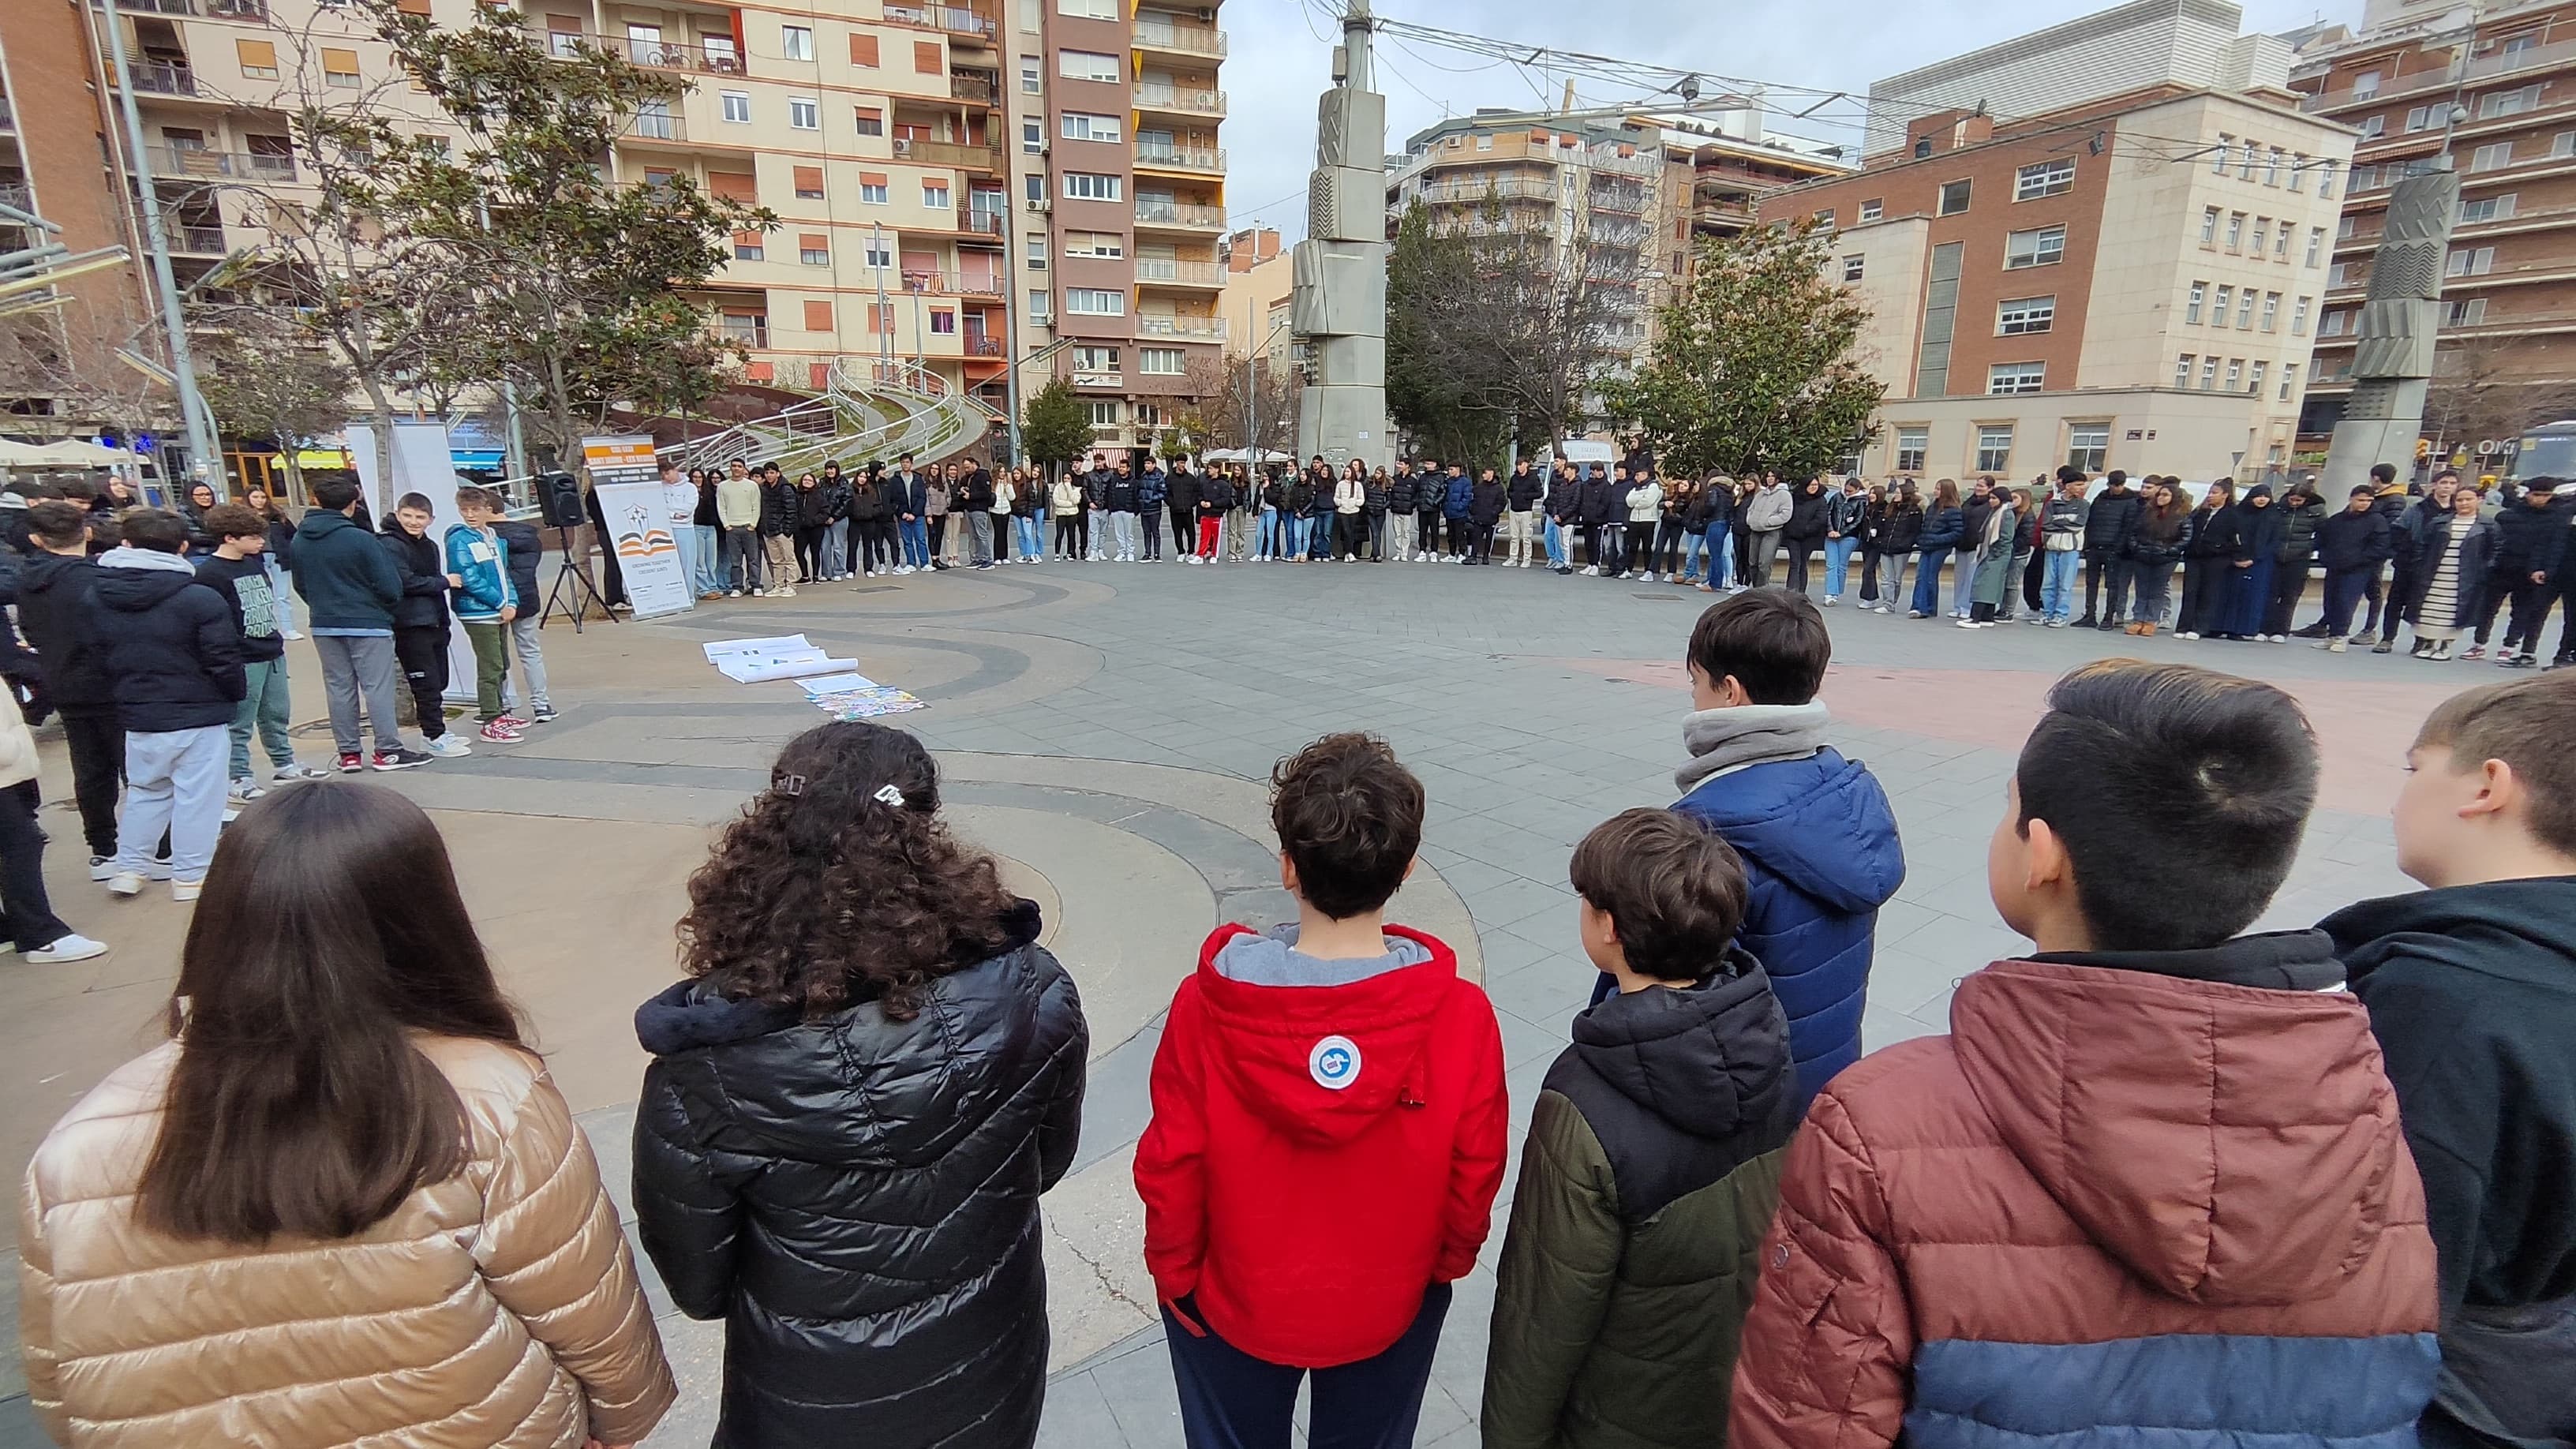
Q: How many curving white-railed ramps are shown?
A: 1